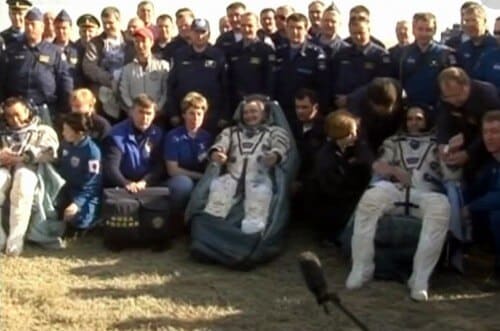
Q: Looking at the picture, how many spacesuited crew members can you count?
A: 3